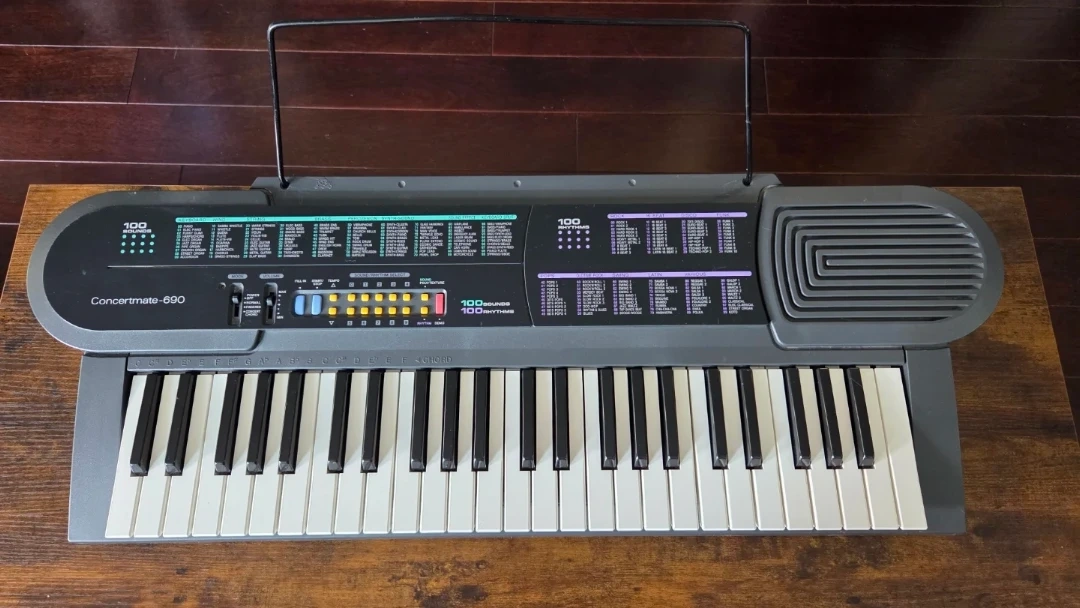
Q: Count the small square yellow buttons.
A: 14